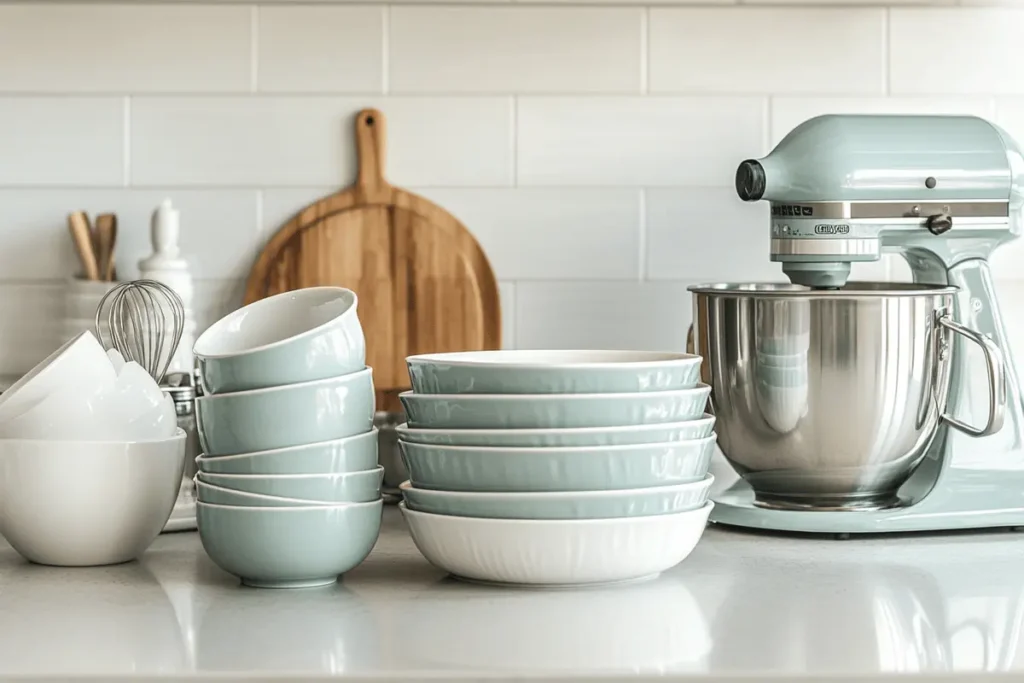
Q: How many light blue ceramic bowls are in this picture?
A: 11